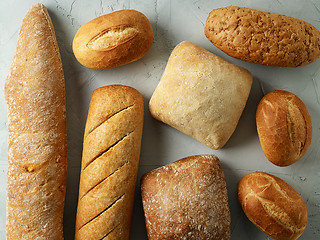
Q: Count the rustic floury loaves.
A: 3